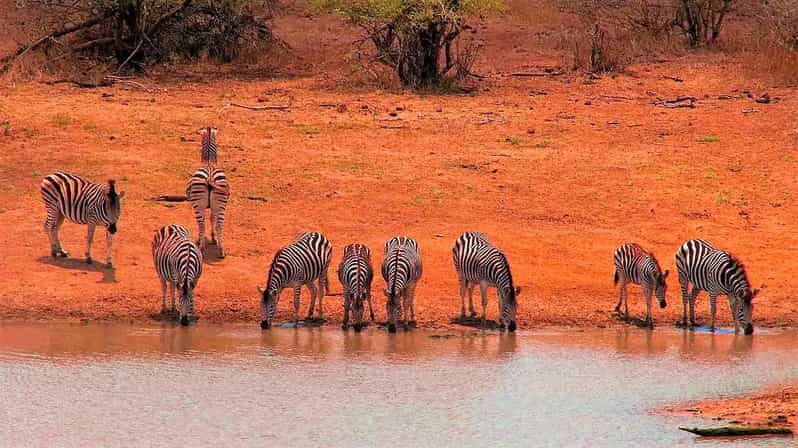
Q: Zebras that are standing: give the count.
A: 9